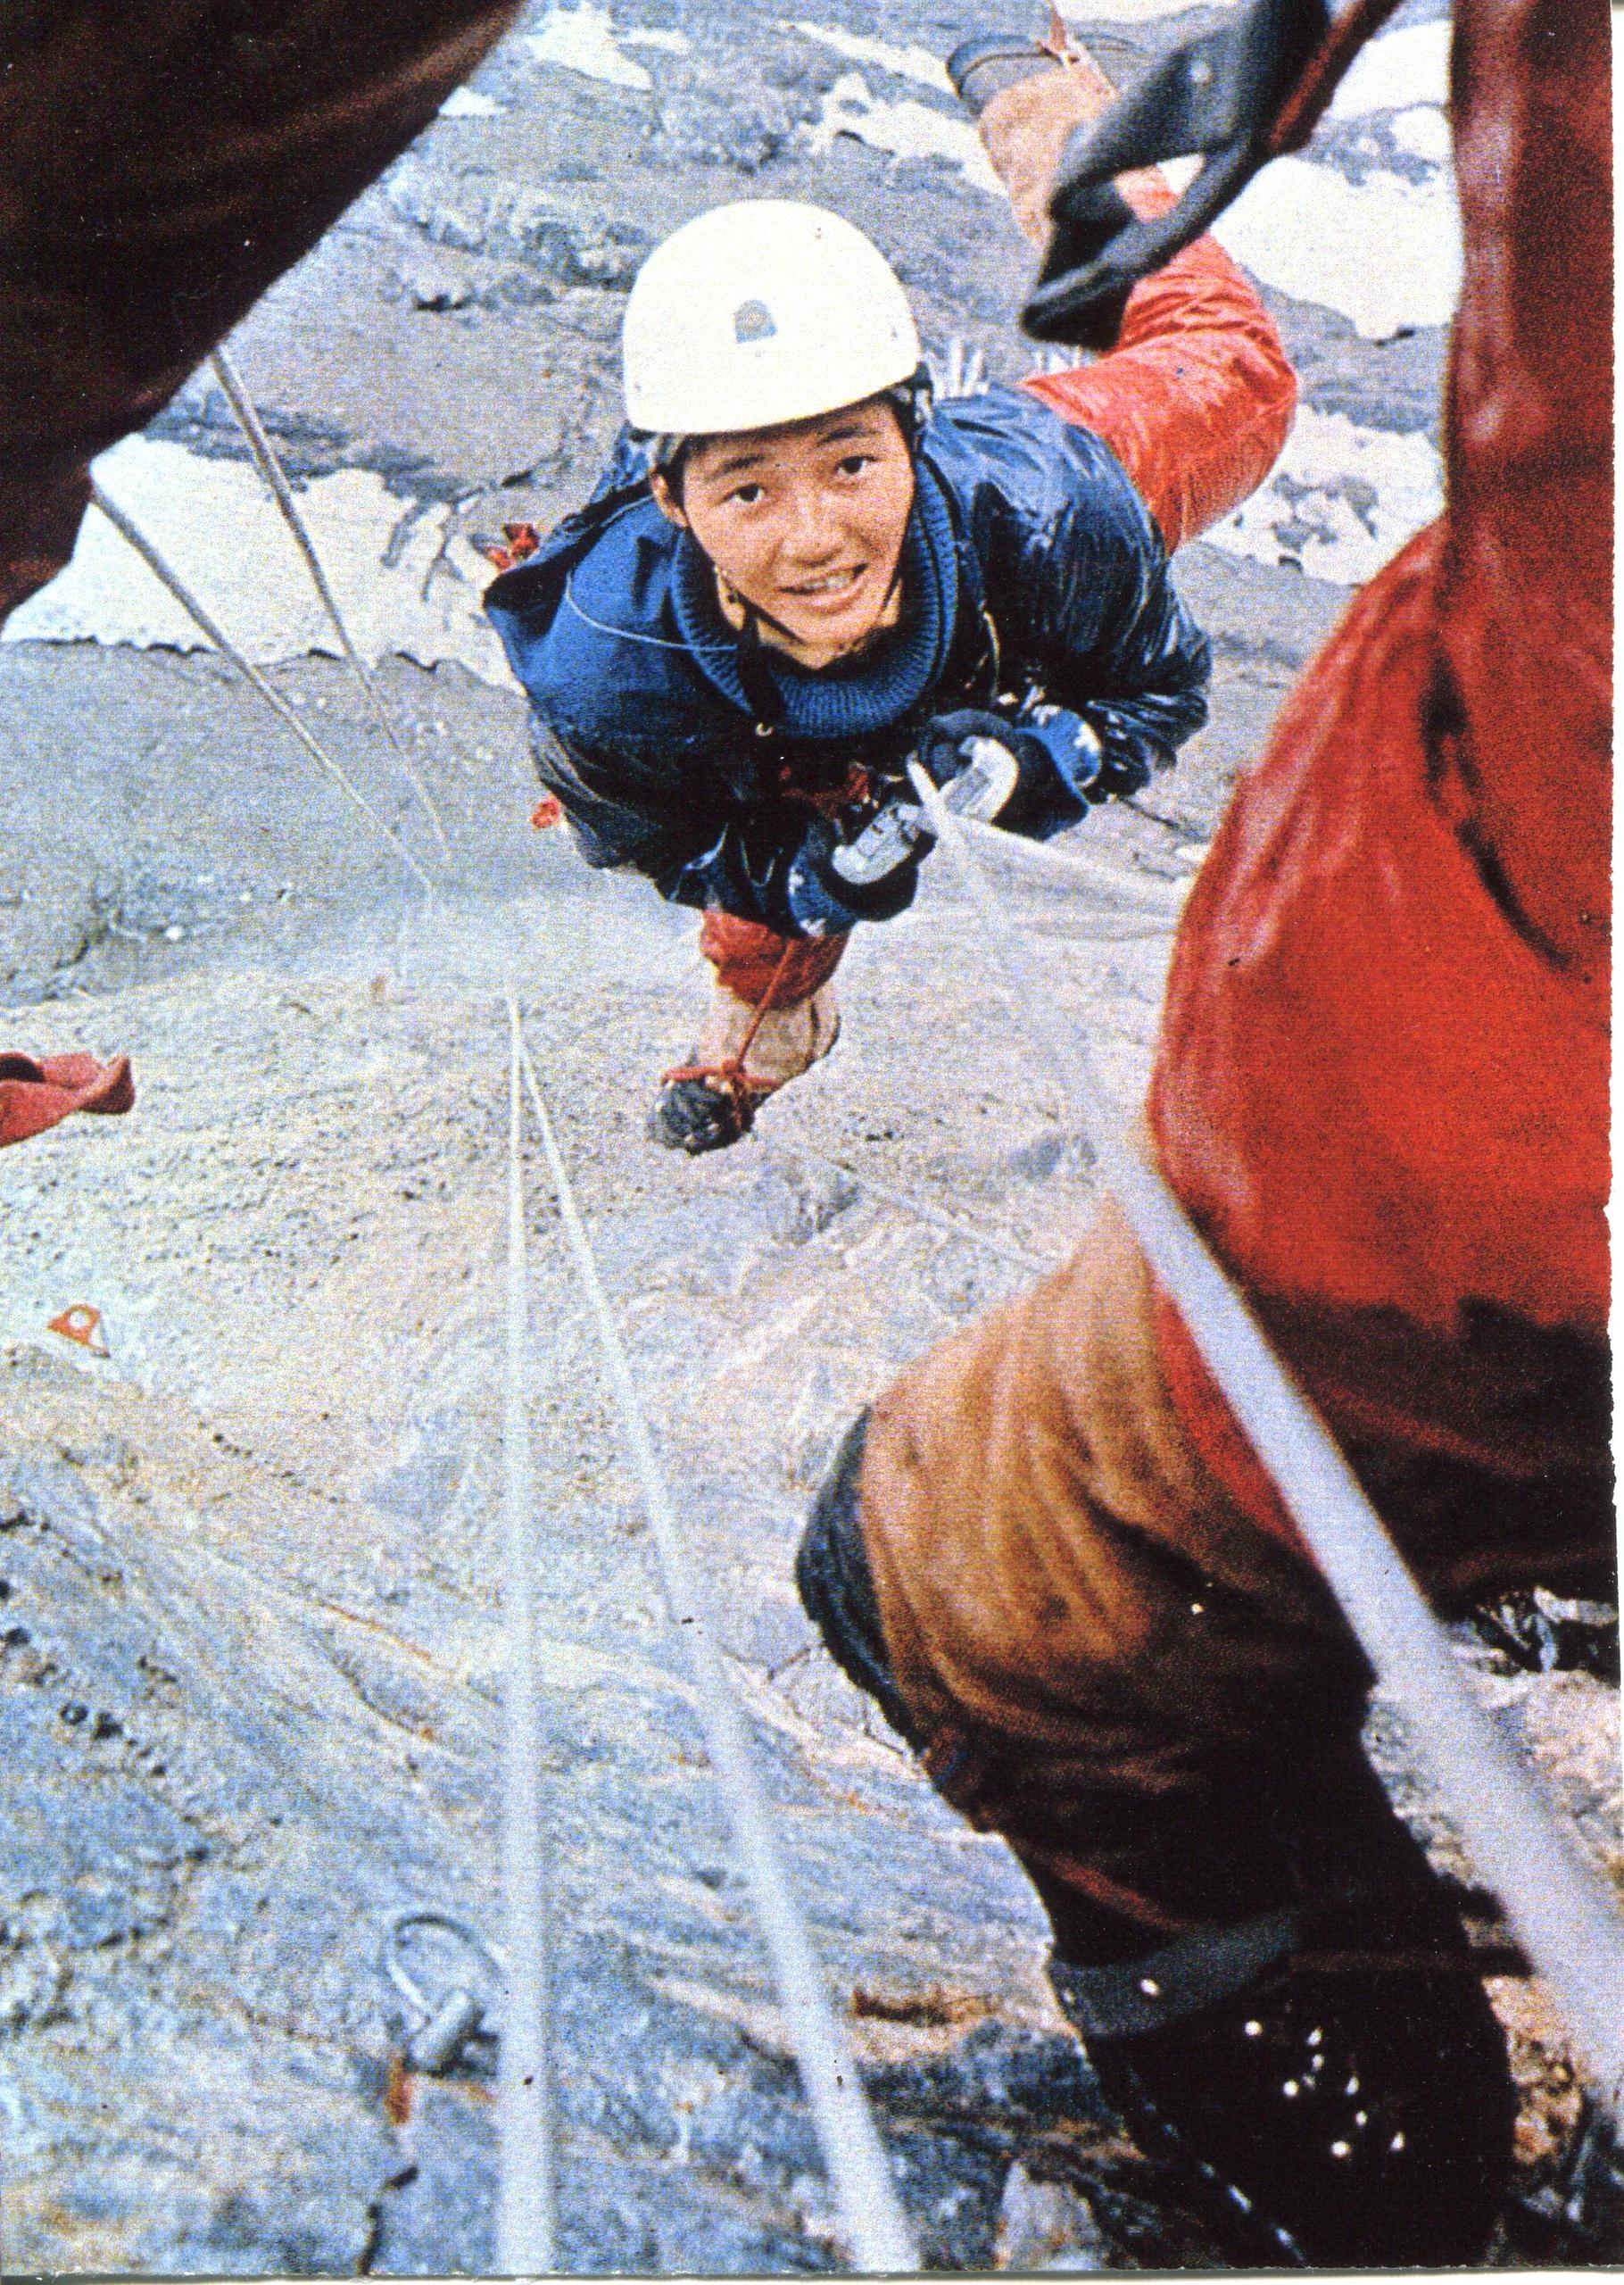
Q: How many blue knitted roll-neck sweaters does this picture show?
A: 1